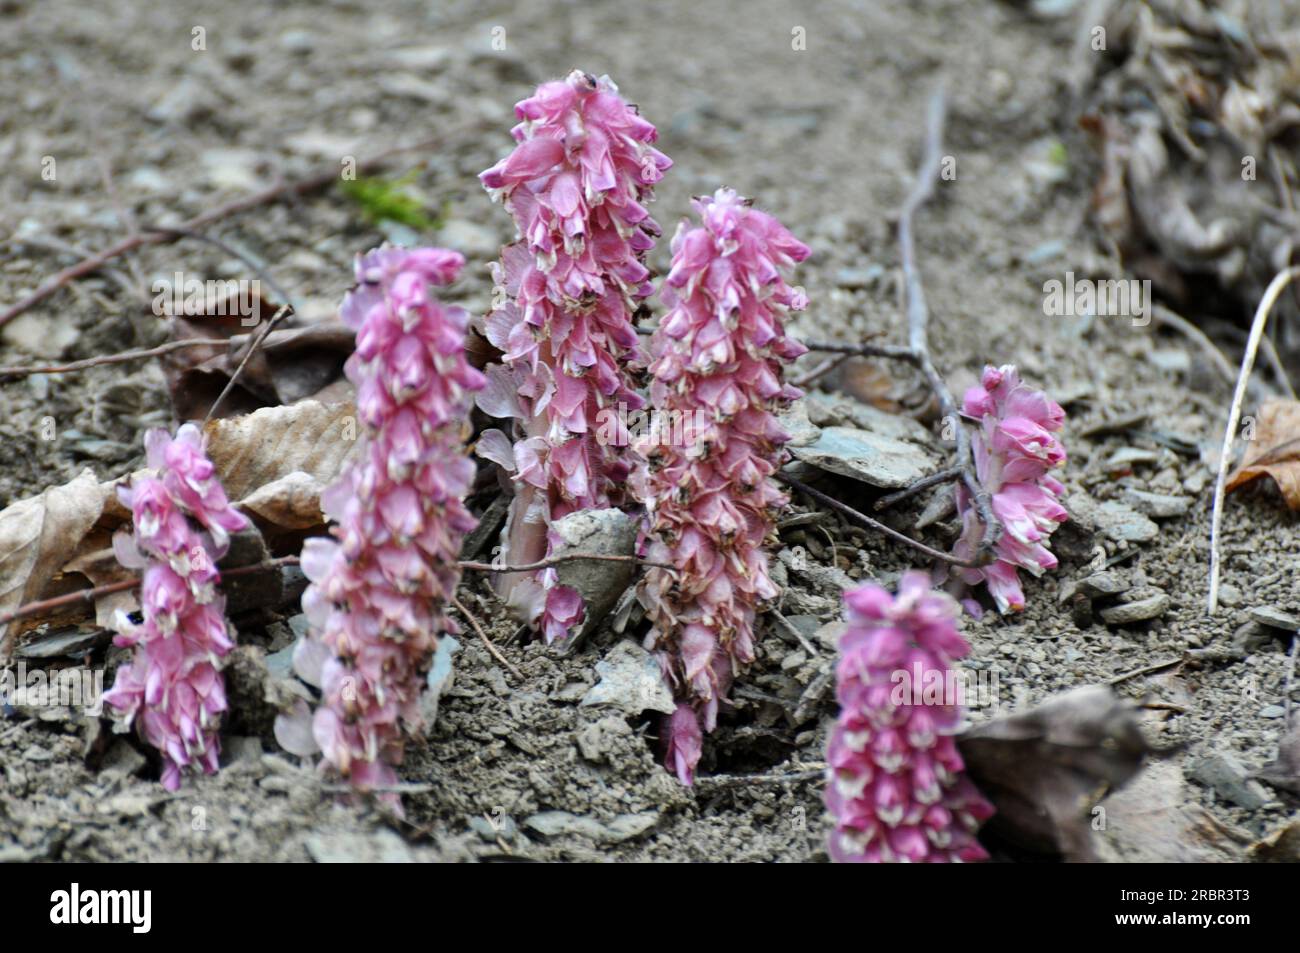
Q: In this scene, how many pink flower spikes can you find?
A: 6